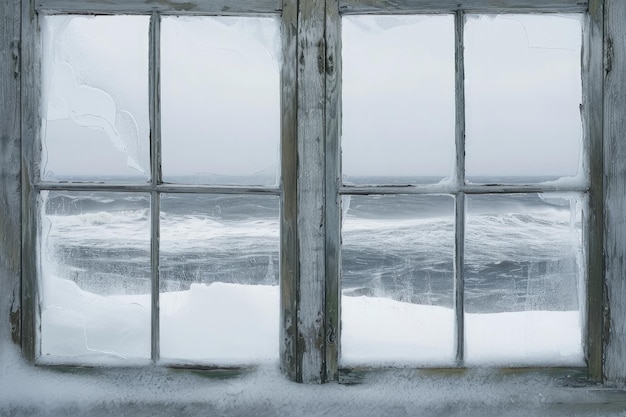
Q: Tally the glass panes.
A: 8